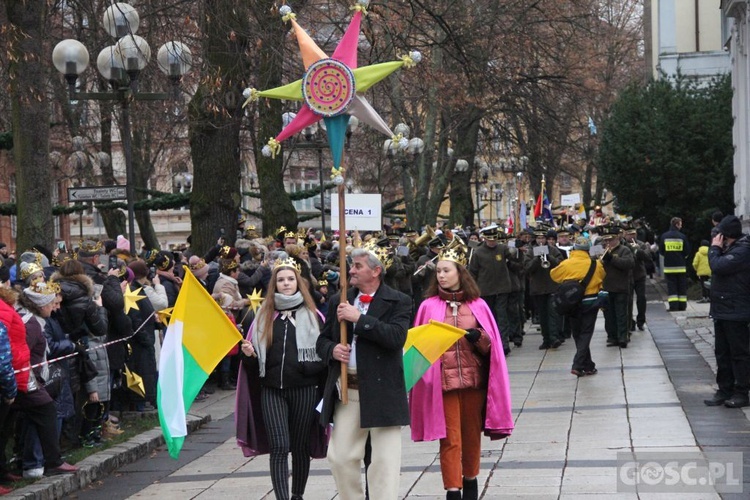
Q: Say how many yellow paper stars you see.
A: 4